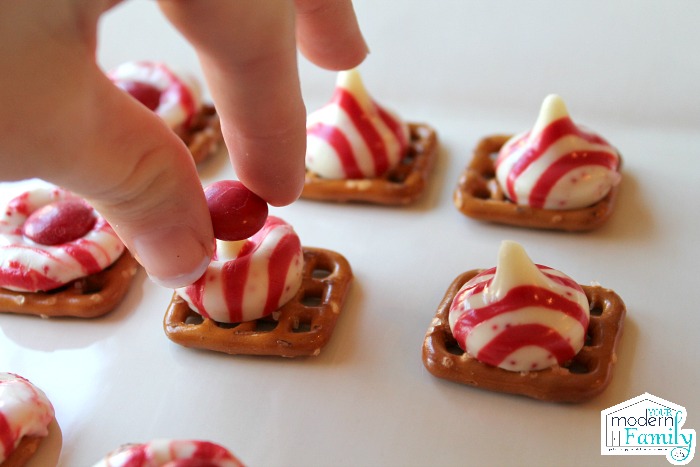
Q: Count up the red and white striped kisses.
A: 8